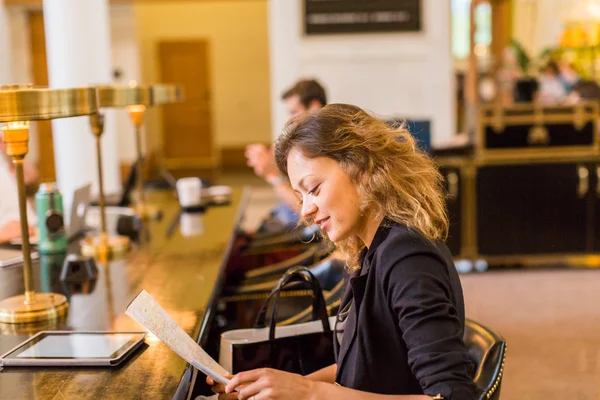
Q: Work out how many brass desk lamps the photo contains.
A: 3